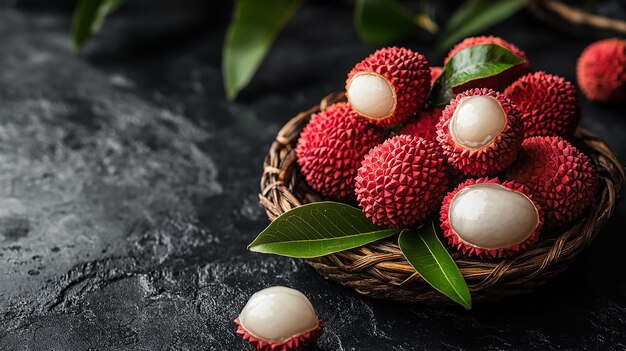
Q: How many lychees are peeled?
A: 4